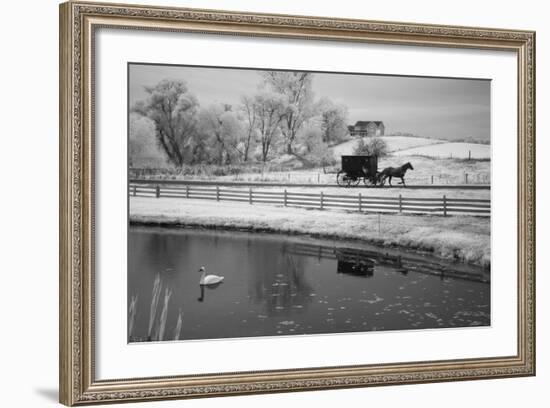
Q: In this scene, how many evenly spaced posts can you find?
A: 10